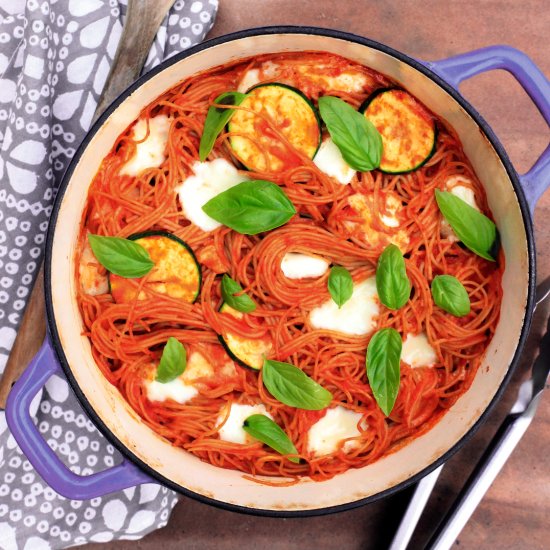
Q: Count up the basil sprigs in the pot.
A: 13